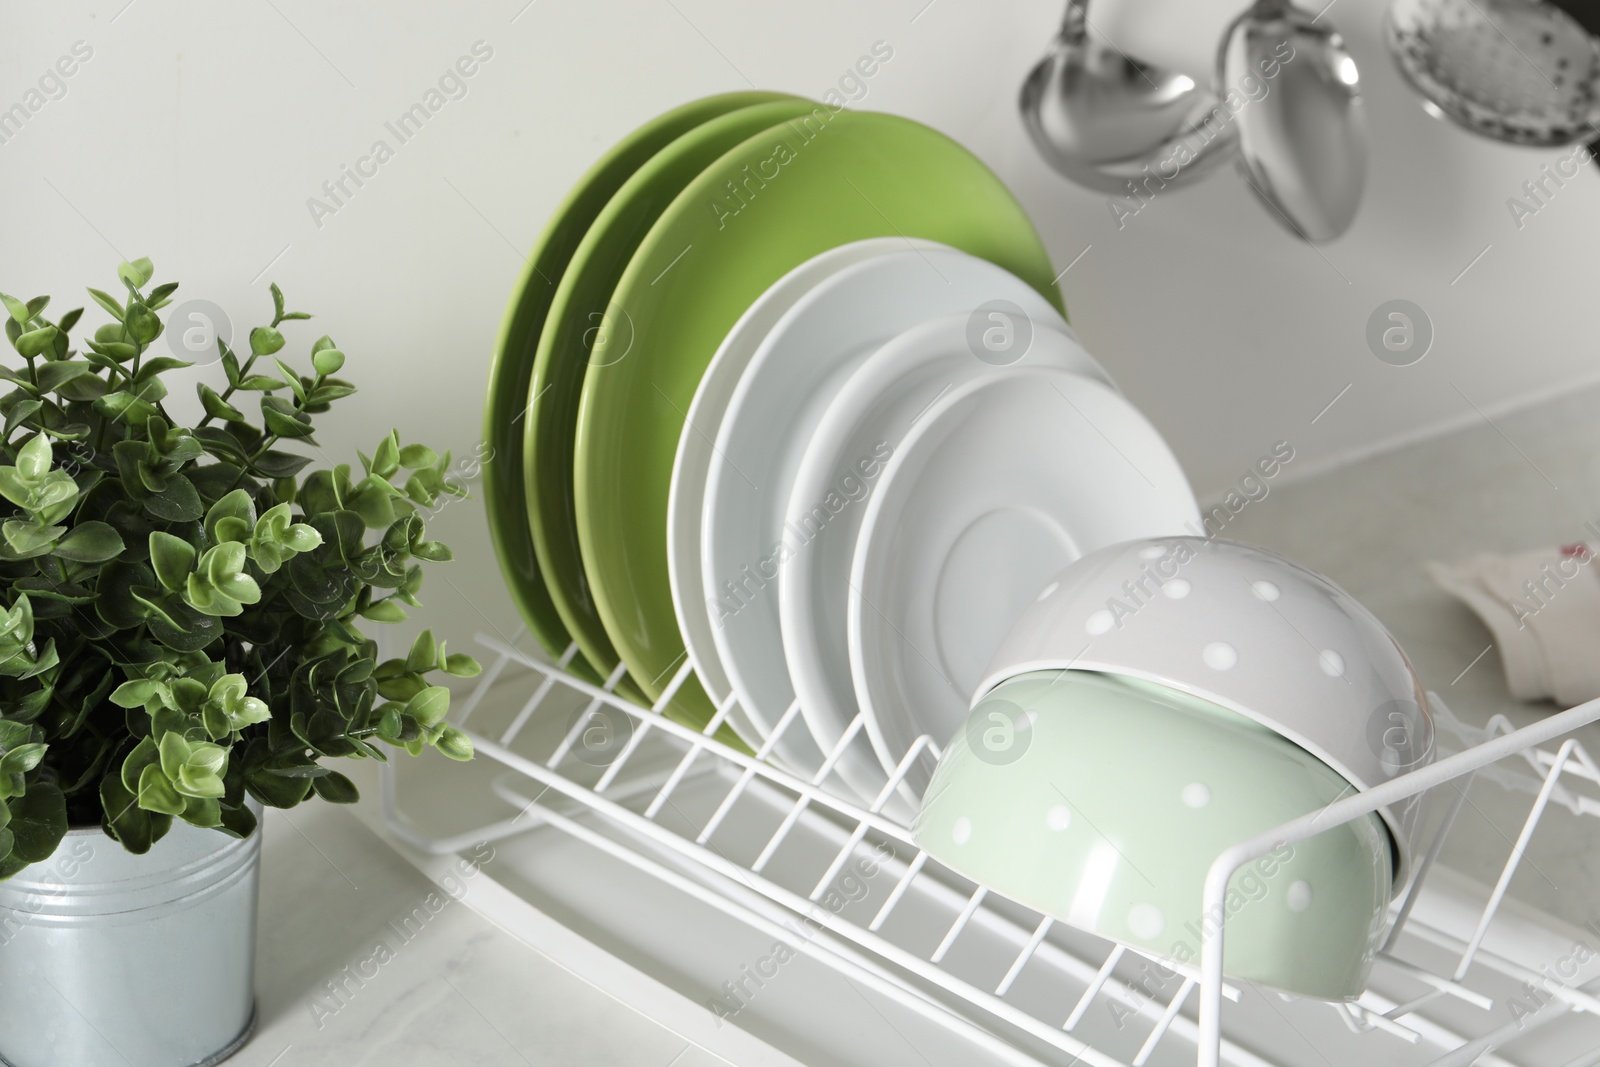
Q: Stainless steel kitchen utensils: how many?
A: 3